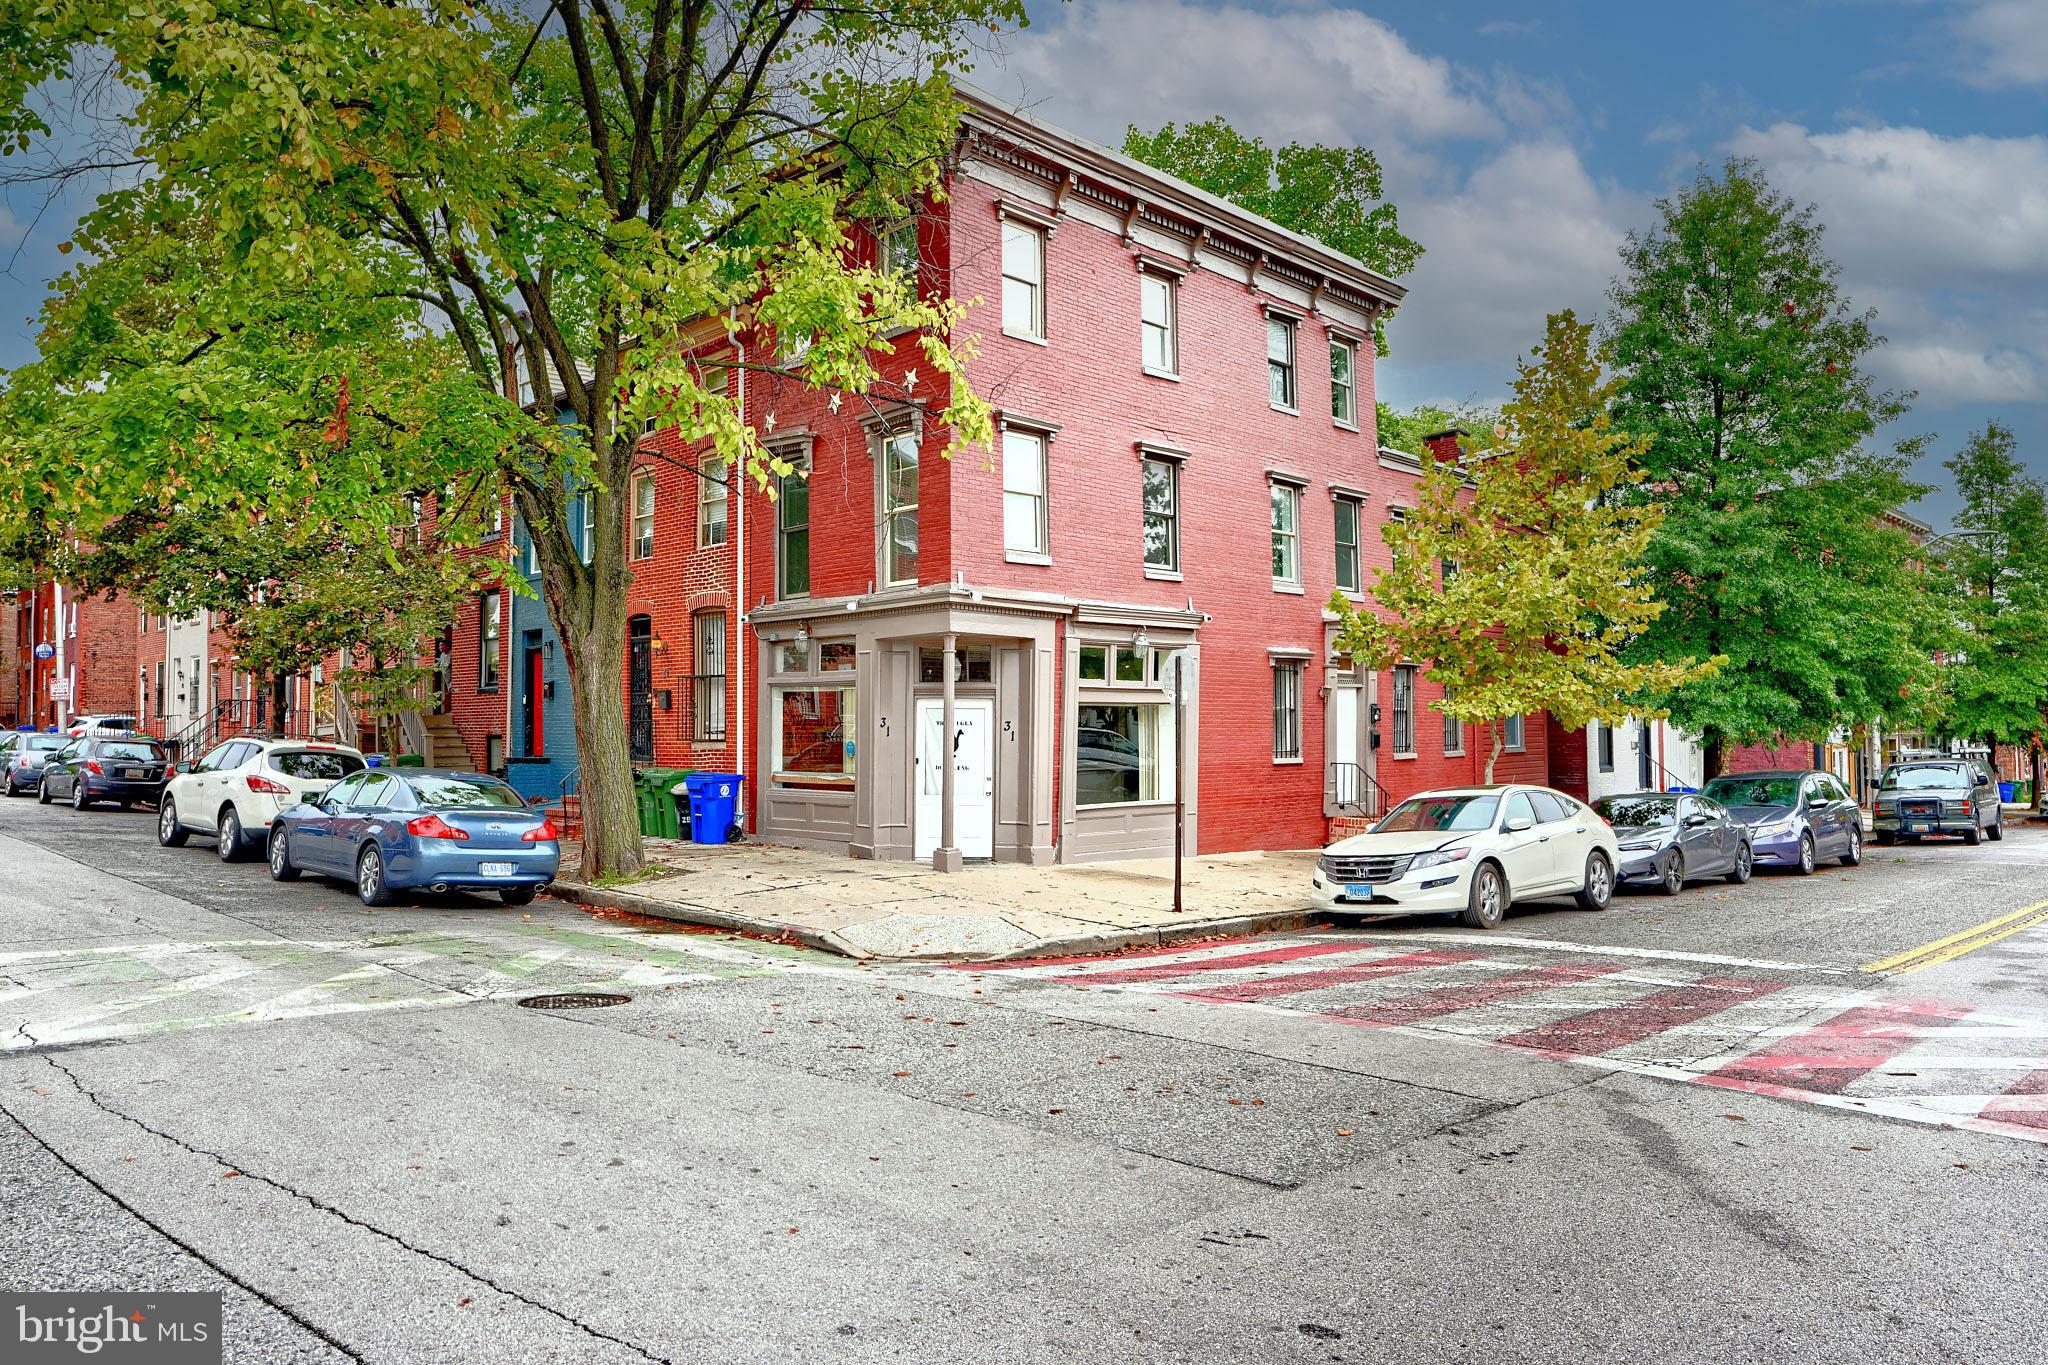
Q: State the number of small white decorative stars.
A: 3